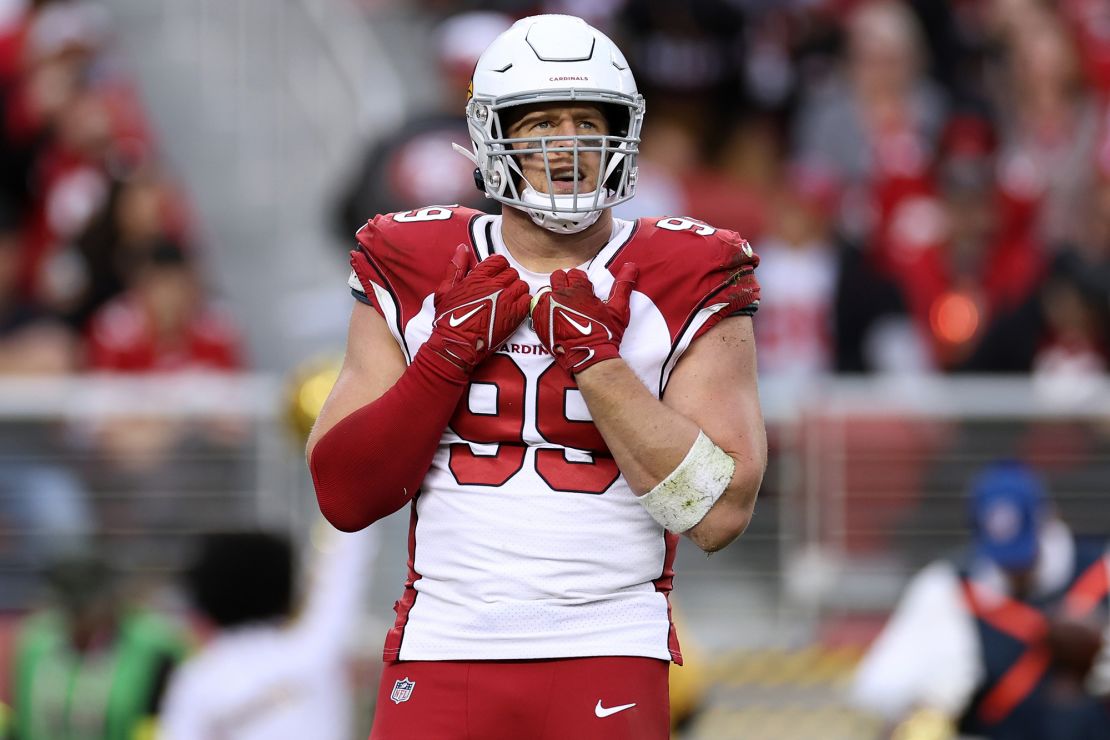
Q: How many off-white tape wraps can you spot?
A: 1